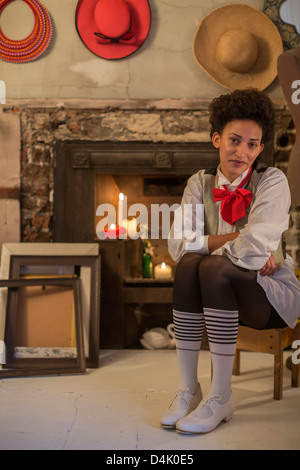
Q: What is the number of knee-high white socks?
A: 2